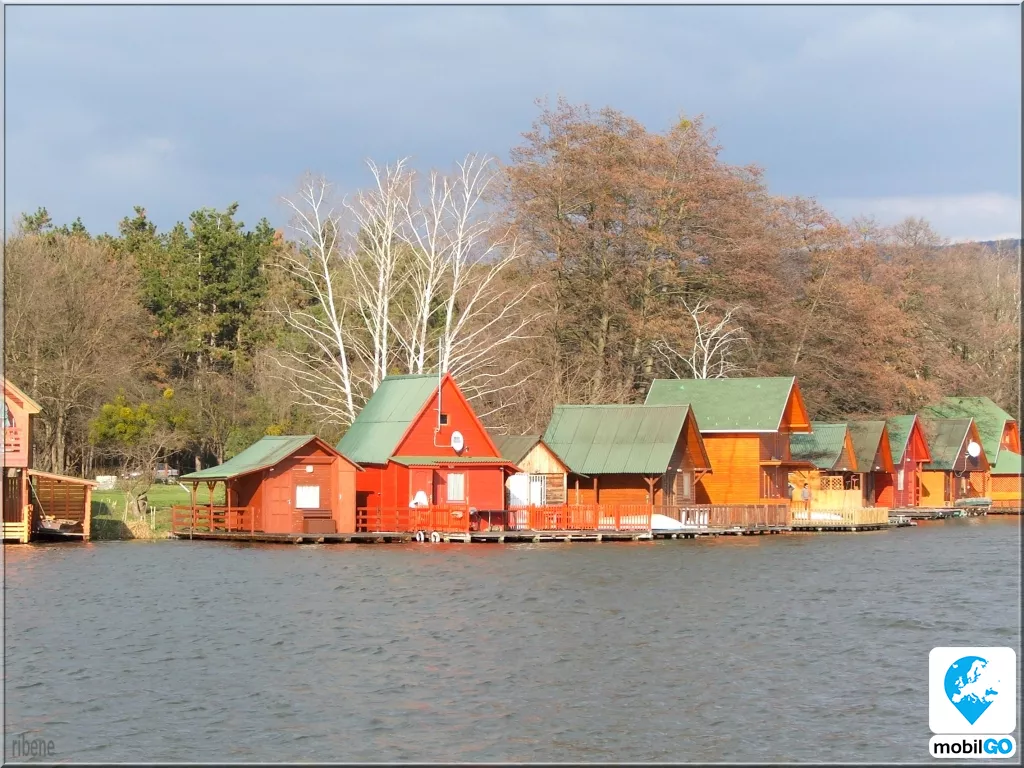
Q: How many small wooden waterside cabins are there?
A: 11